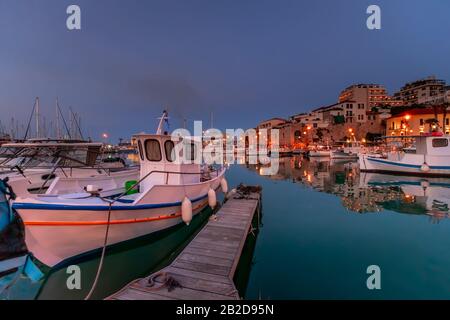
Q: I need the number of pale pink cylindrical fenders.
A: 3